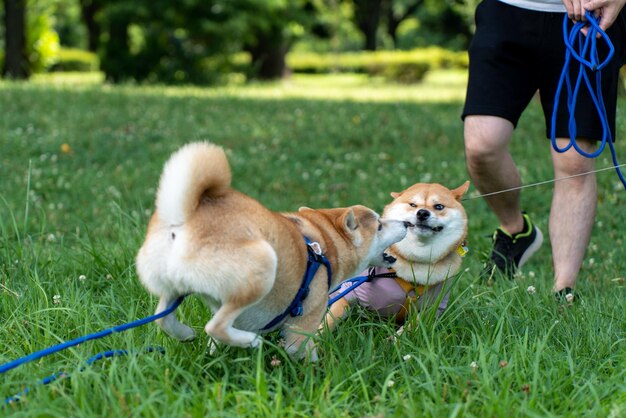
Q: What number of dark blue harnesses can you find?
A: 1